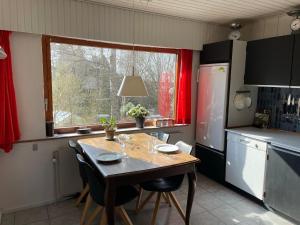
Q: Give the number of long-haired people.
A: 0